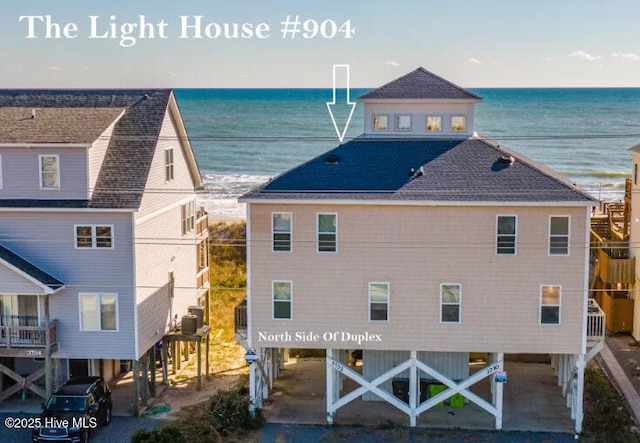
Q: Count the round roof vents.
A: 2